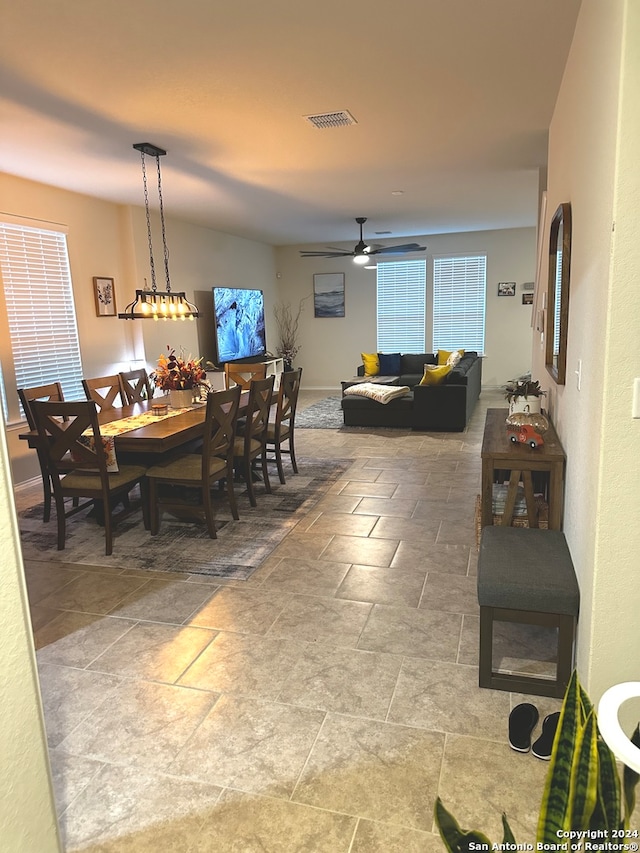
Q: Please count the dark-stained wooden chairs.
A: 8